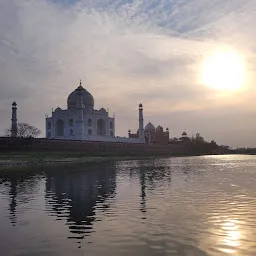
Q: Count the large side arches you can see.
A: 2